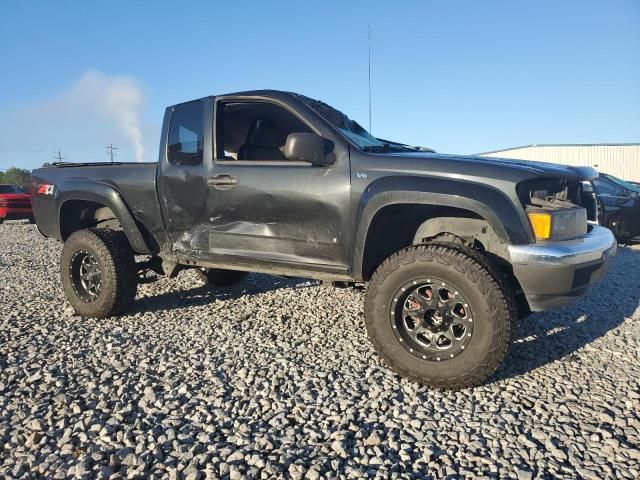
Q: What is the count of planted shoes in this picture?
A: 0